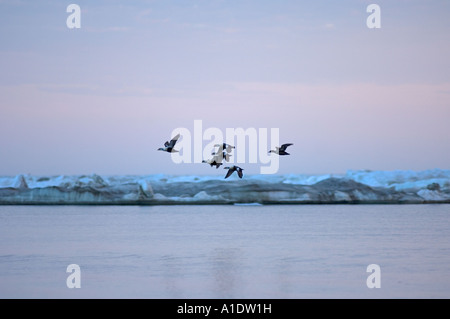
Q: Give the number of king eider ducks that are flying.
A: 6